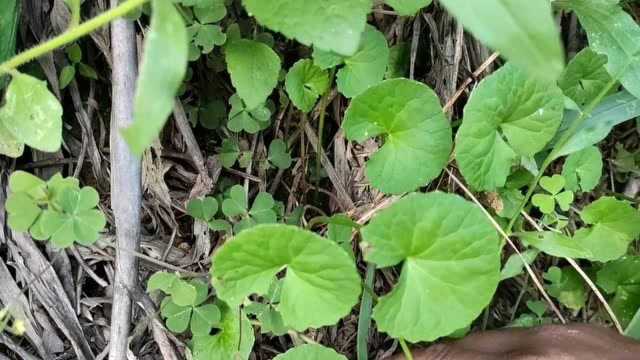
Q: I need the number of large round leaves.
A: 4